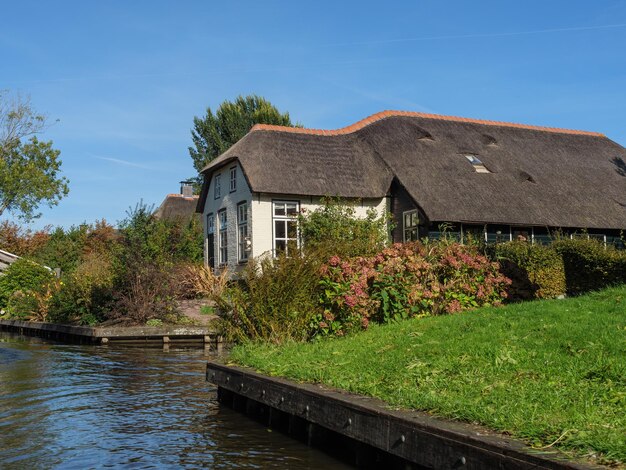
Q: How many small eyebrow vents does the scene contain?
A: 3